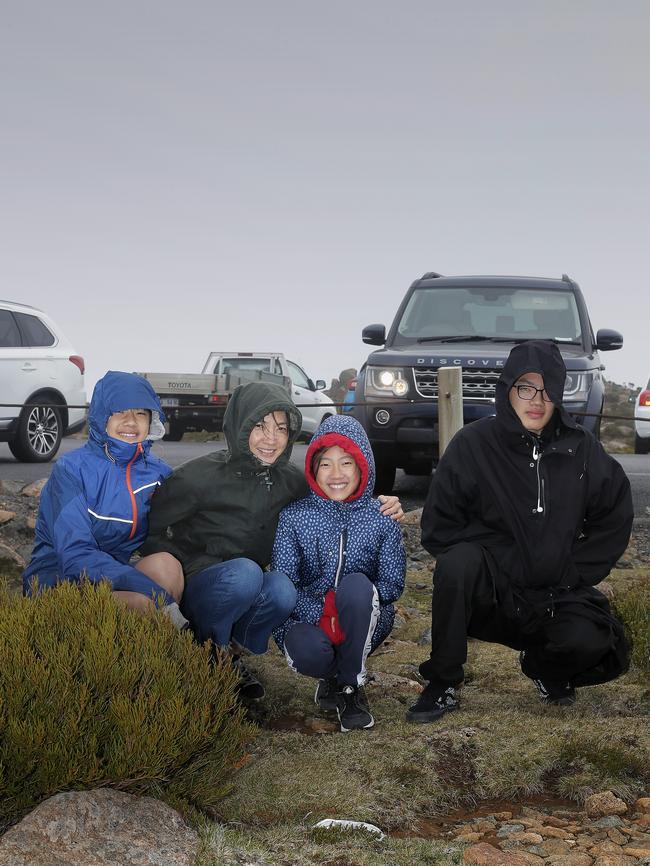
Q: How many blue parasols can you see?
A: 0